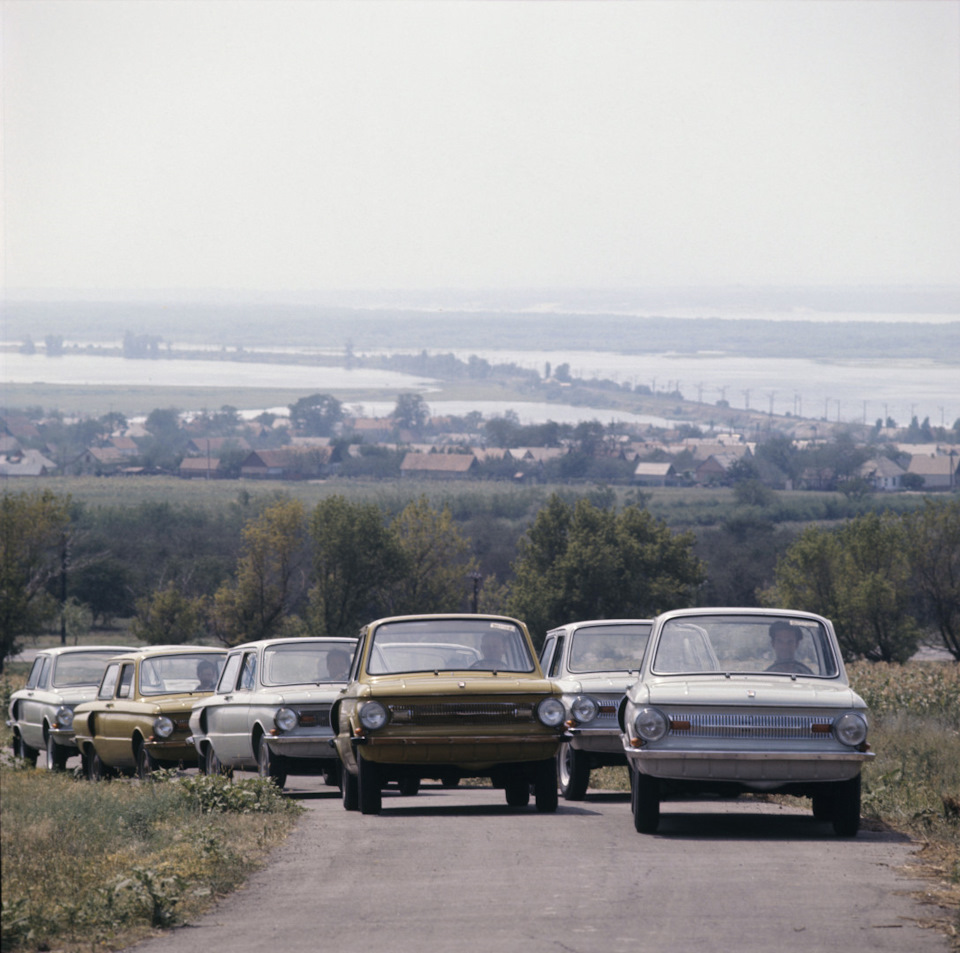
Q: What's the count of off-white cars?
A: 4